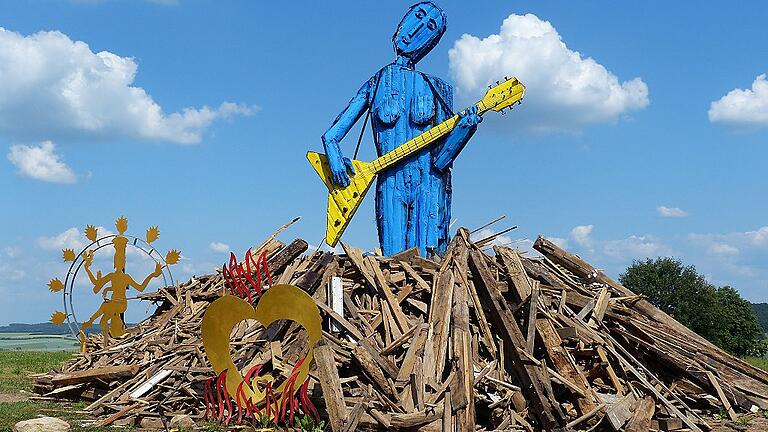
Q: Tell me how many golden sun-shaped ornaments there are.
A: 7